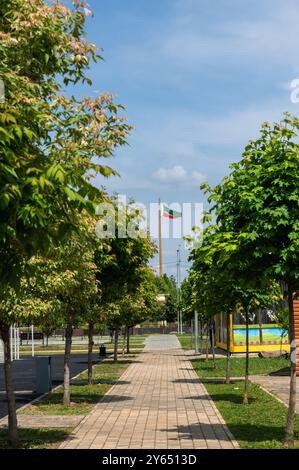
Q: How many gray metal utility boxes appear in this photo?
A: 1